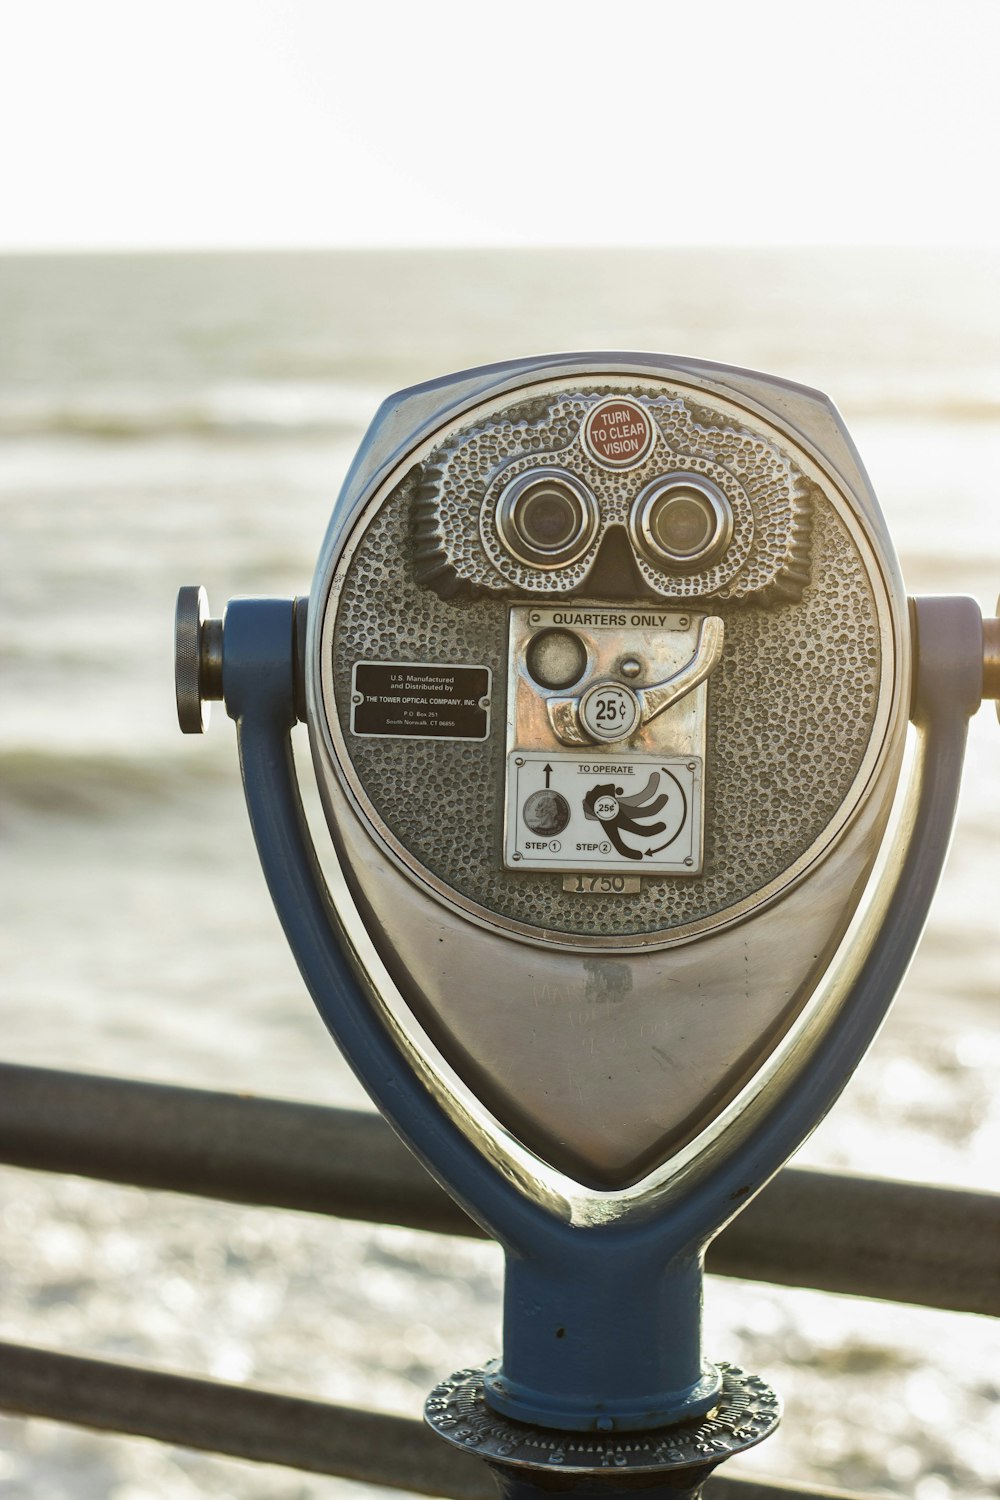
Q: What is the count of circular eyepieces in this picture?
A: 2